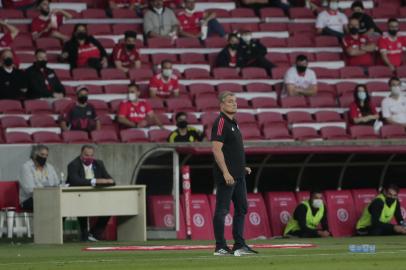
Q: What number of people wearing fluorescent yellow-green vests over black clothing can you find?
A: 2